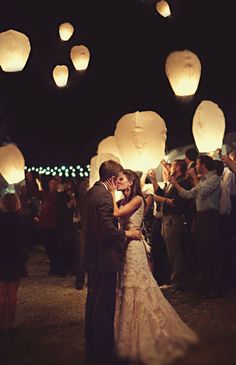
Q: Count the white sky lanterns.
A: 11